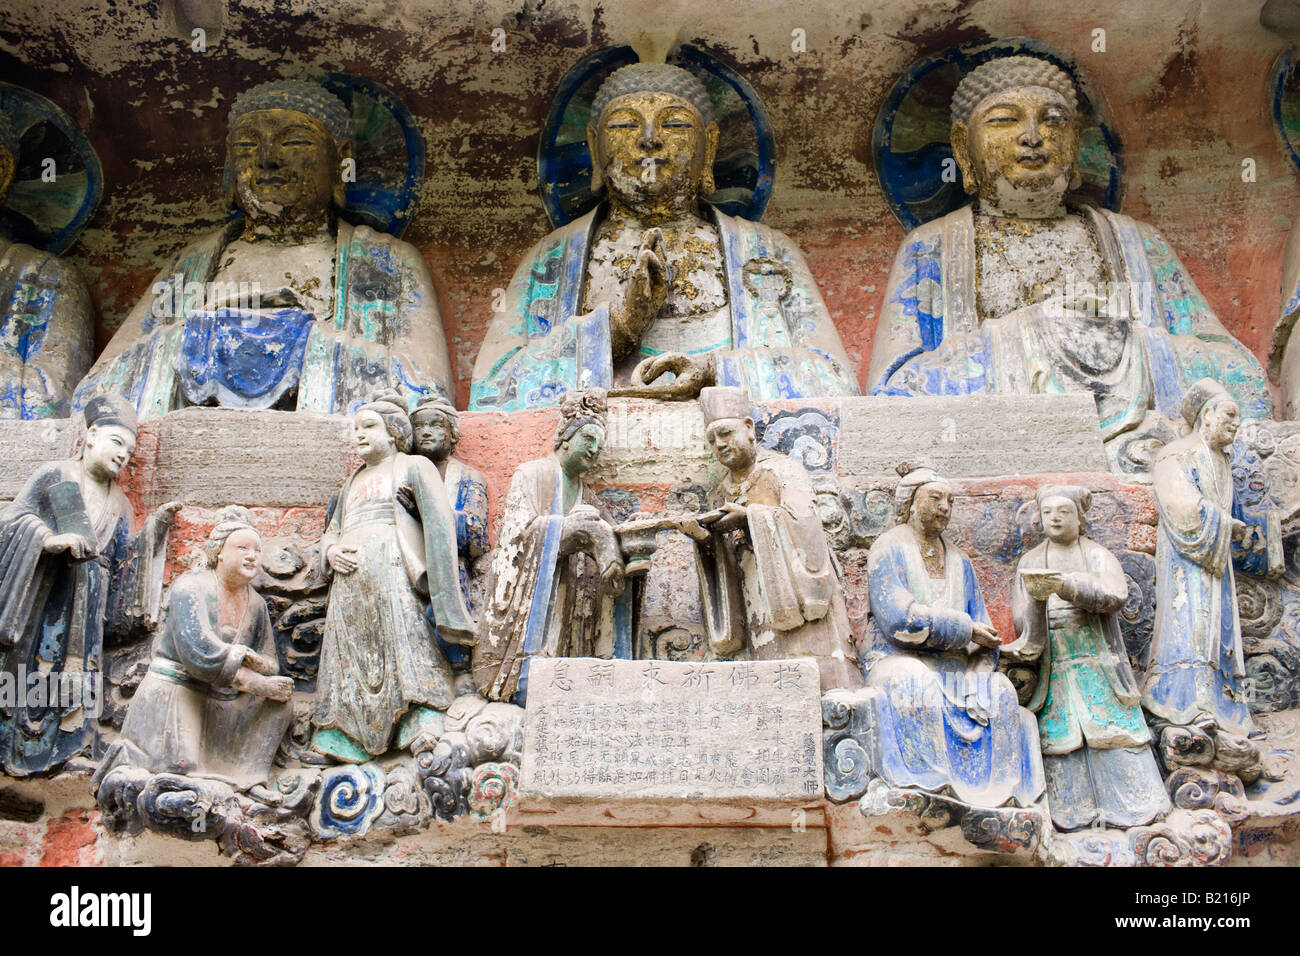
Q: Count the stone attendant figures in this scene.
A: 9